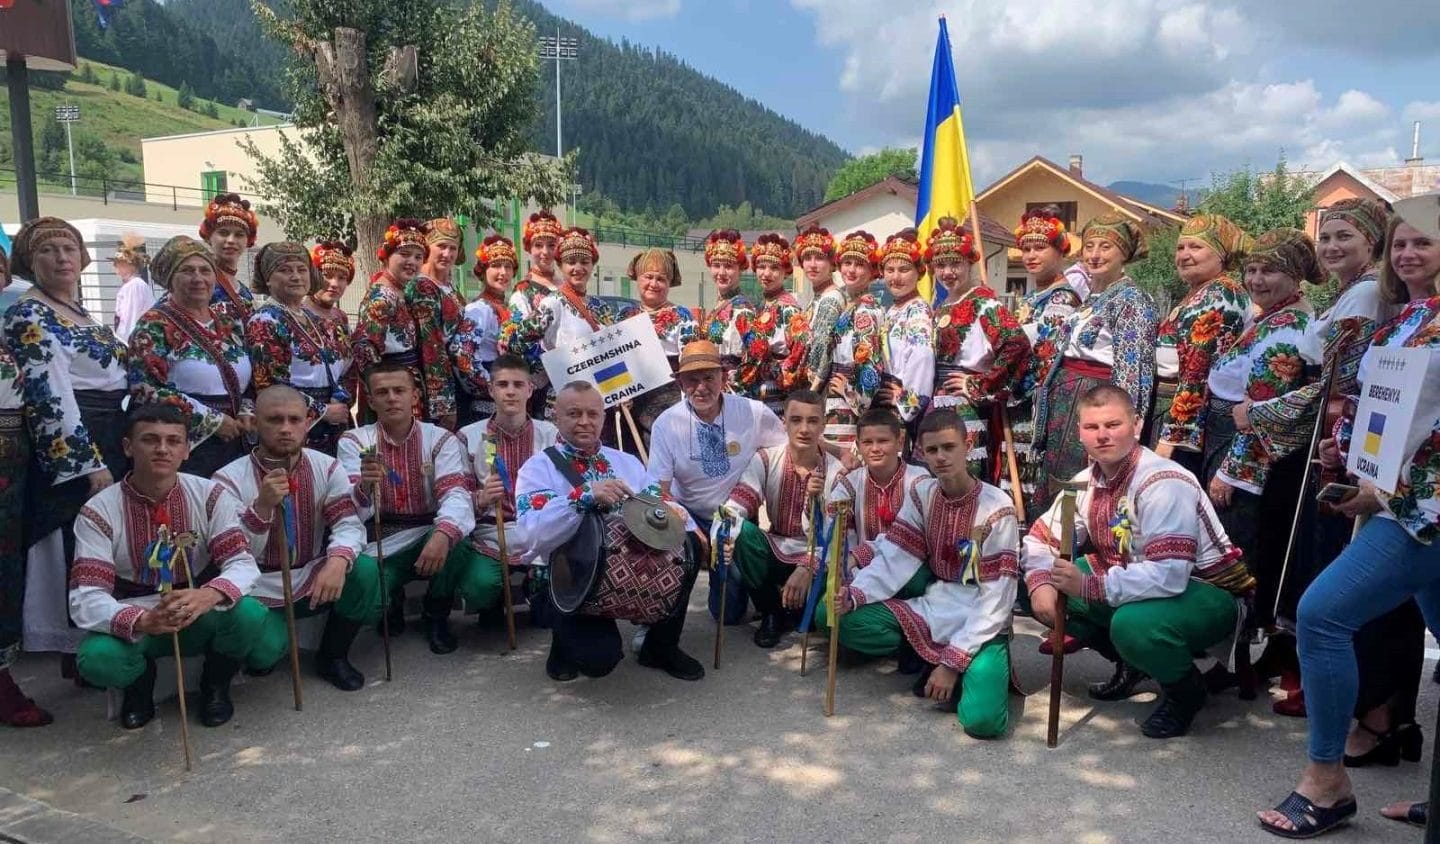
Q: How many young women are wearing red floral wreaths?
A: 13